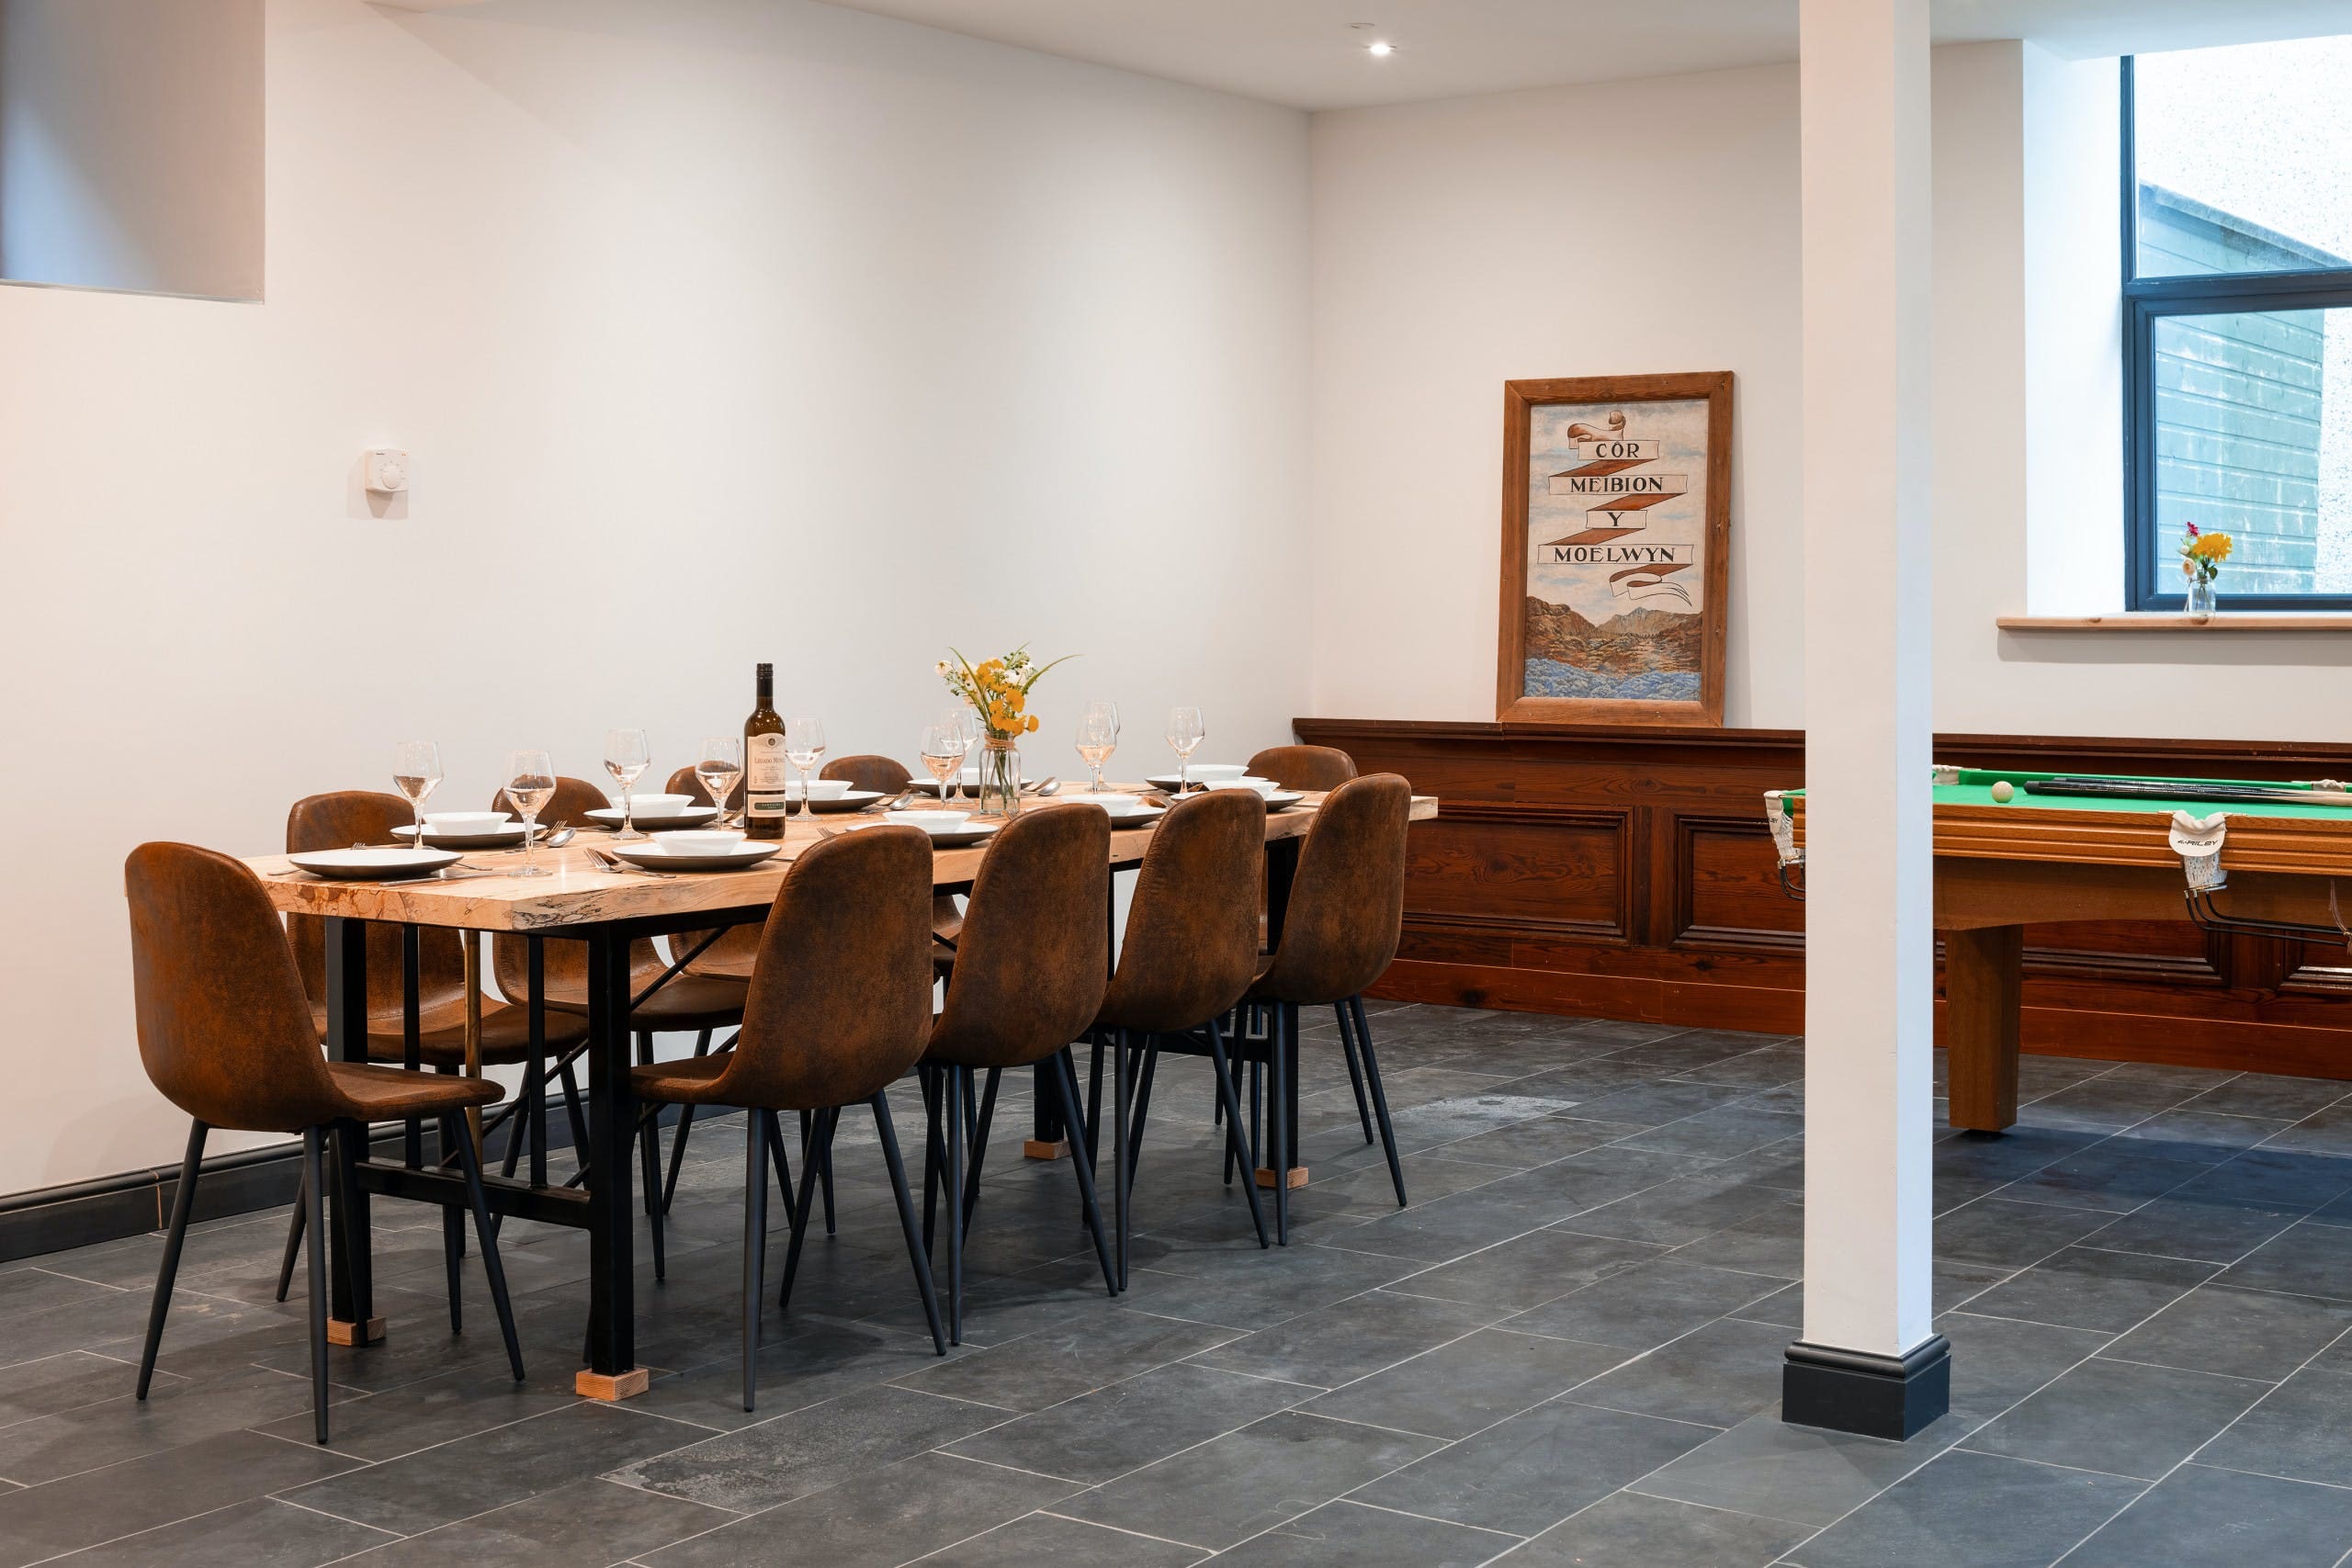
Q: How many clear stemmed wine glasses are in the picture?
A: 10